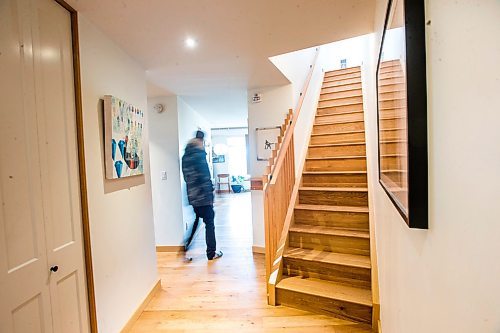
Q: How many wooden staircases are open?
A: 1